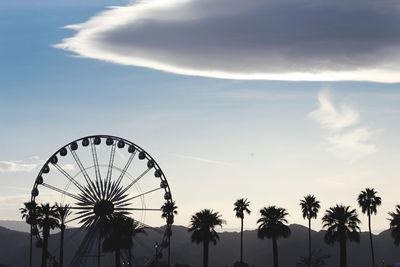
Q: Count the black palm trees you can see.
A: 12